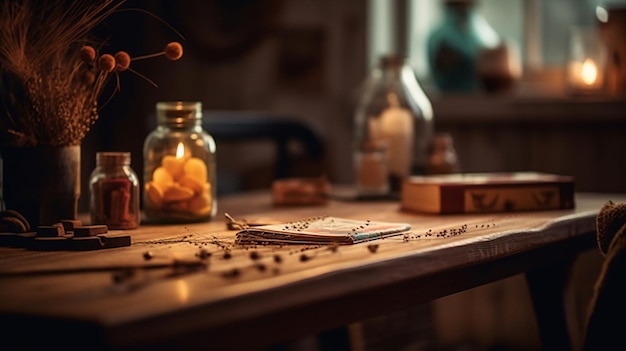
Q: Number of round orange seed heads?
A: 4